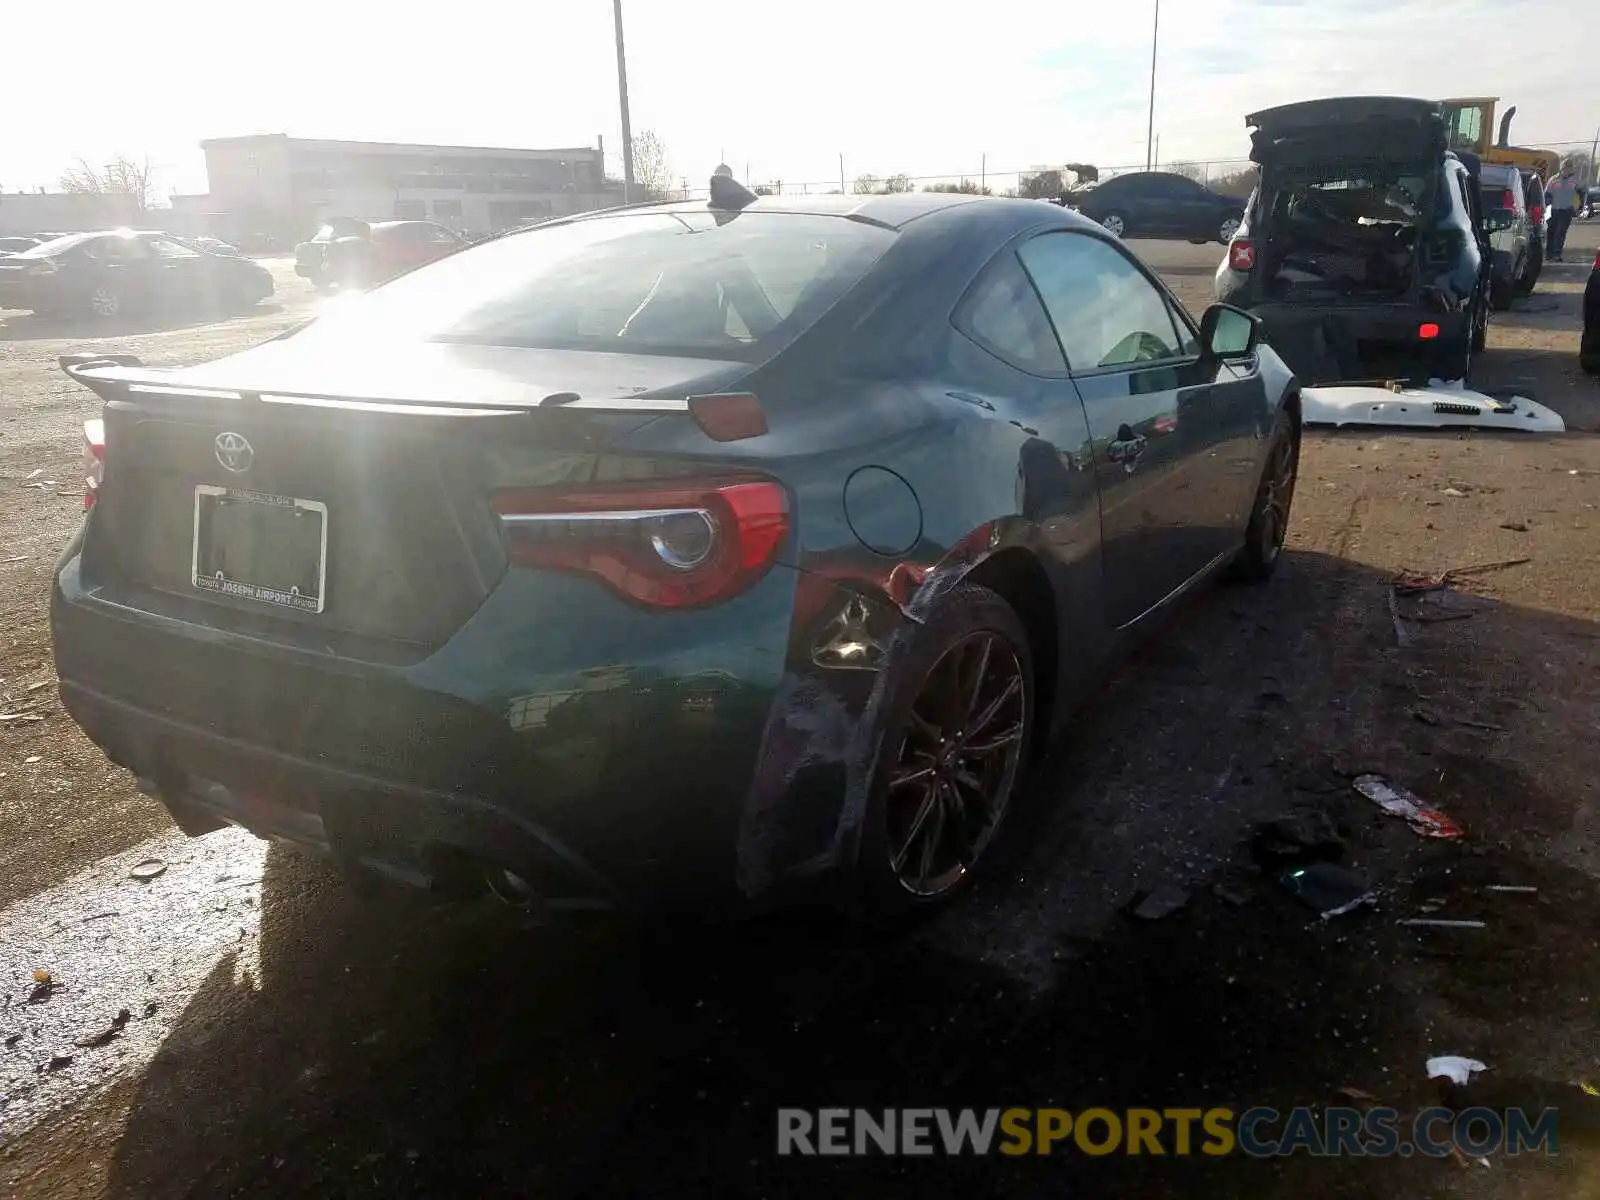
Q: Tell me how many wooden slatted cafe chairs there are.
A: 0